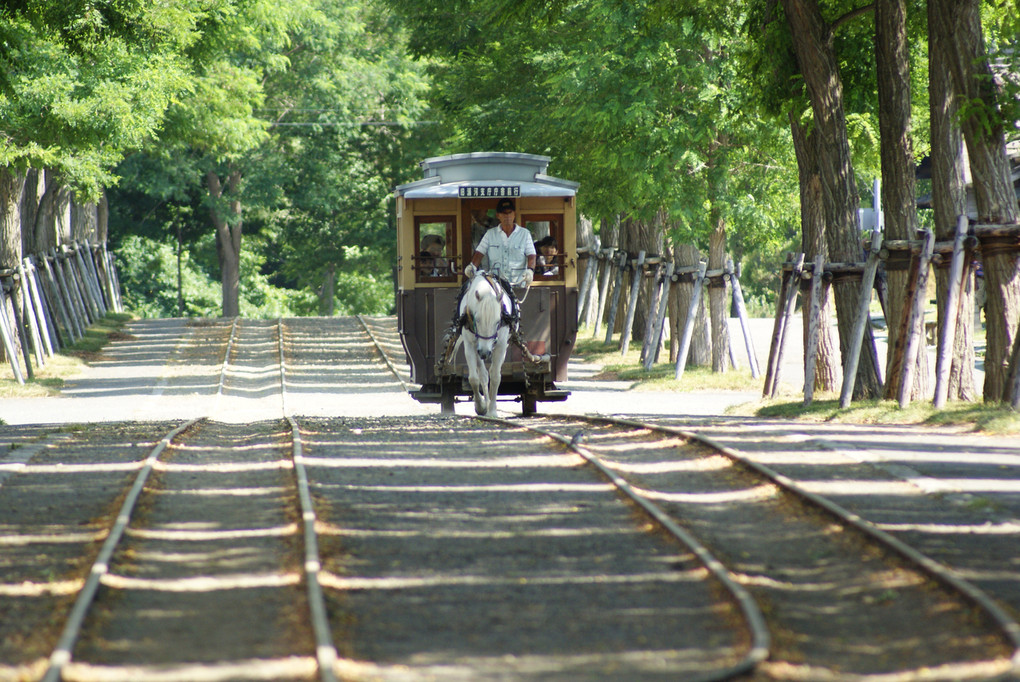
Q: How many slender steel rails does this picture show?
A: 4